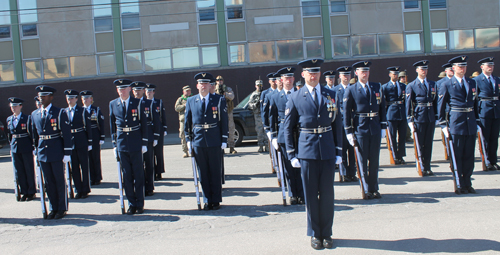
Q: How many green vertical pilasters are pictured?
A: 5